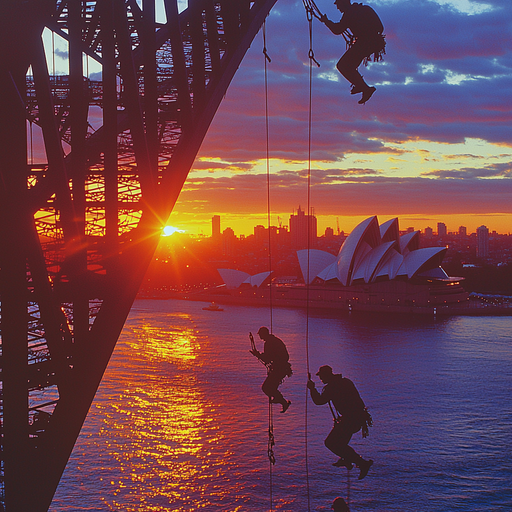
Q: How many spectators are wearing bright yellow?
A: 0